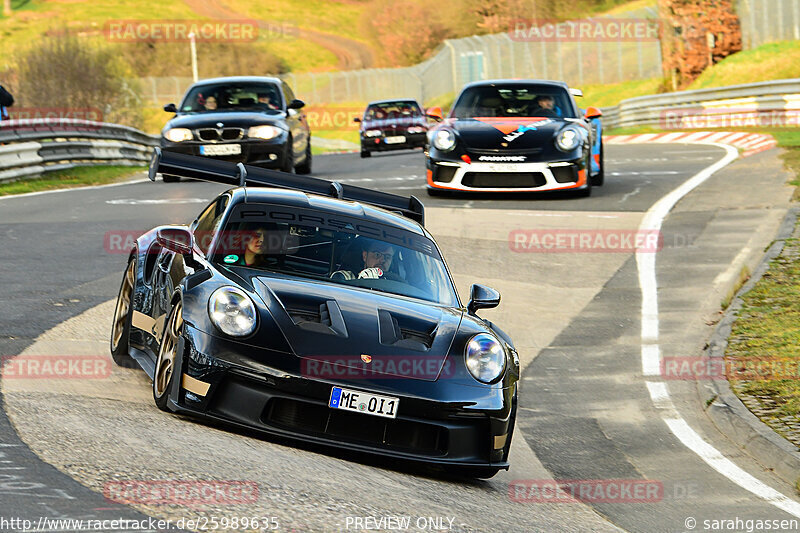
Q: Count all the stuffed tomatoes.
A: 0